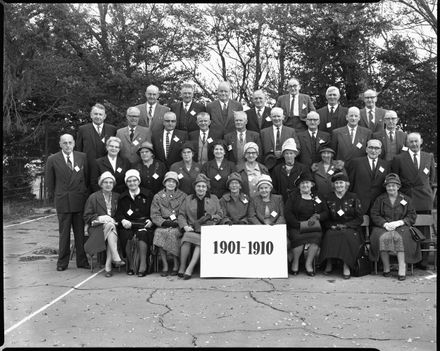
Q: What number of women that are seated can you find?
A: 9